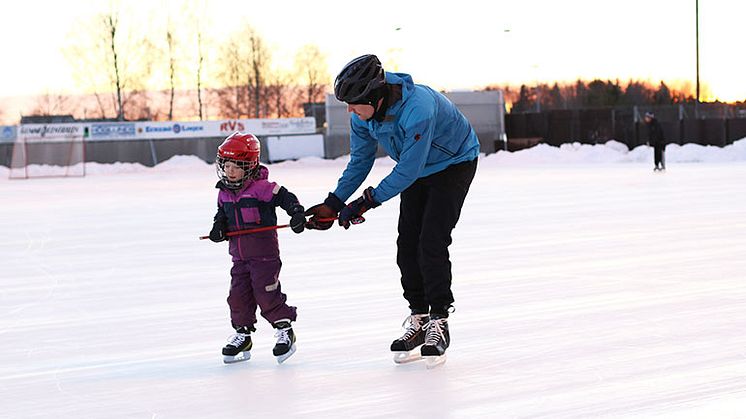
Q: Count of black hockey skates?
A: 4